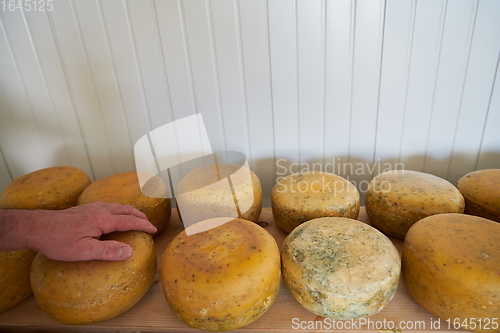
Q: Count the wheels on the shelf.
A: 11